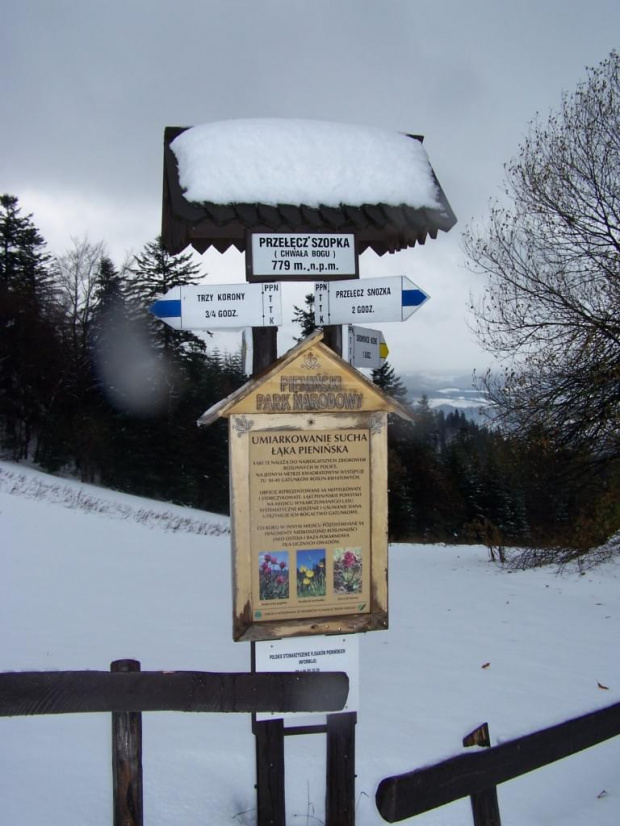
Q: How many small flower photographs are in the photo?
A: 3